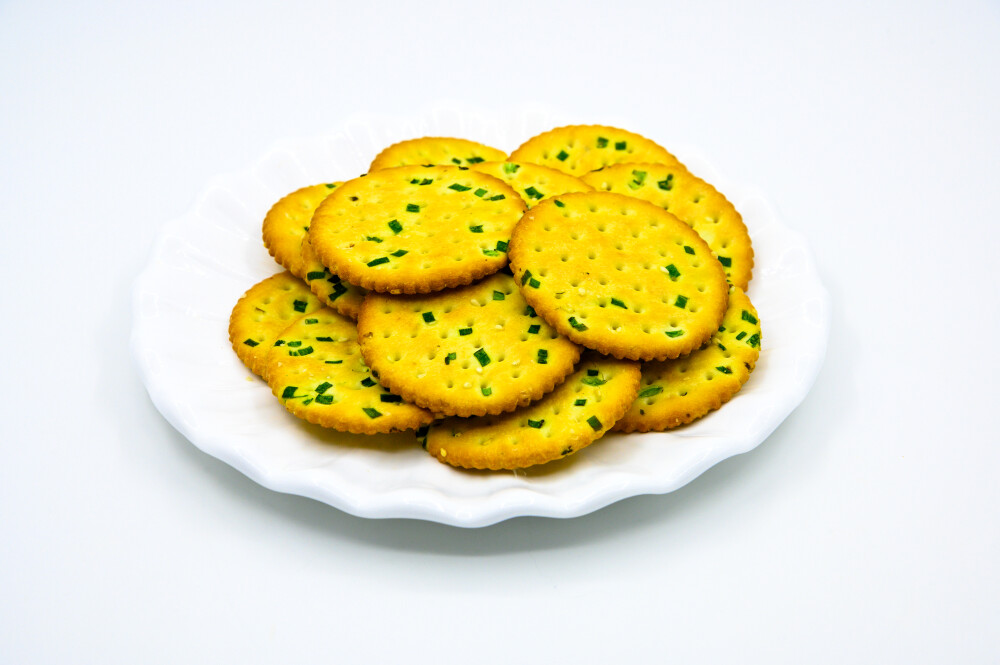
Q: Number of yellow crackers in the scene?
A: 13